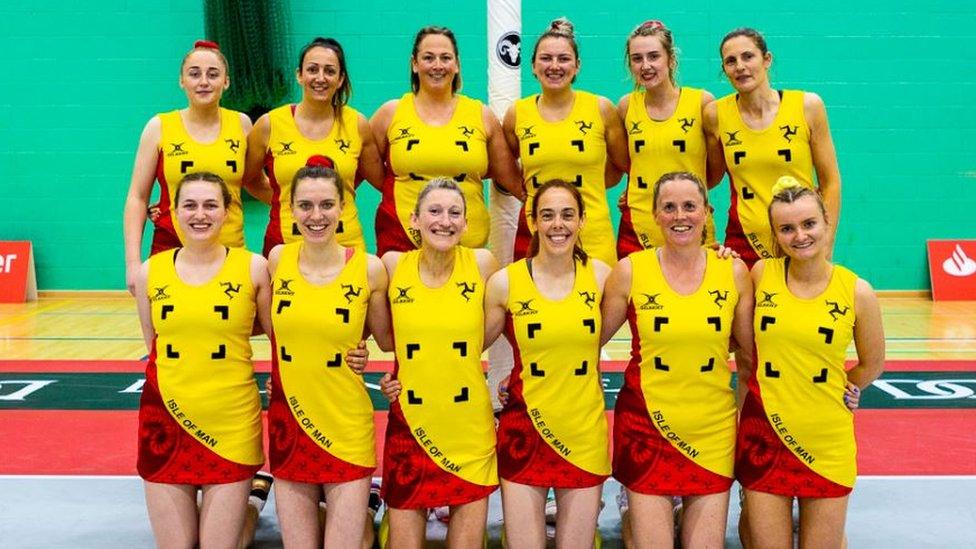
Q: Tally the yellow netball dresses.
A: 12